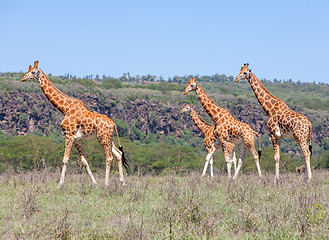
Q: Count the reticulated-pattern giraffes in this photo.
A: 4